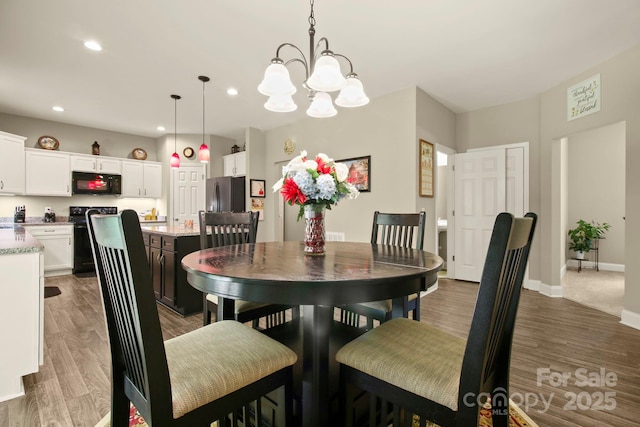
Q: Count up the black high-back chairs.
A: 4